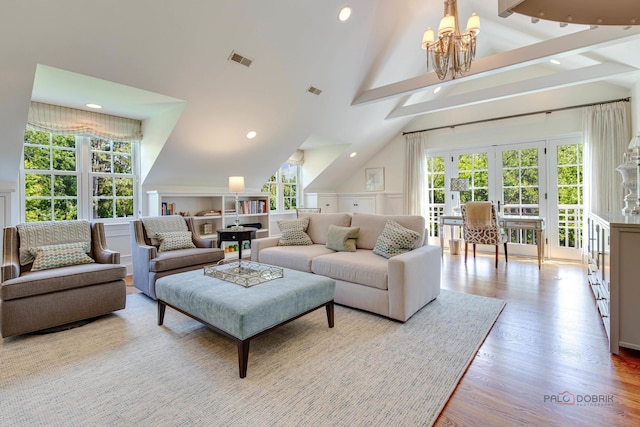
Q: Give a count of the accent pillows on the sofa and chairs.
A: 5